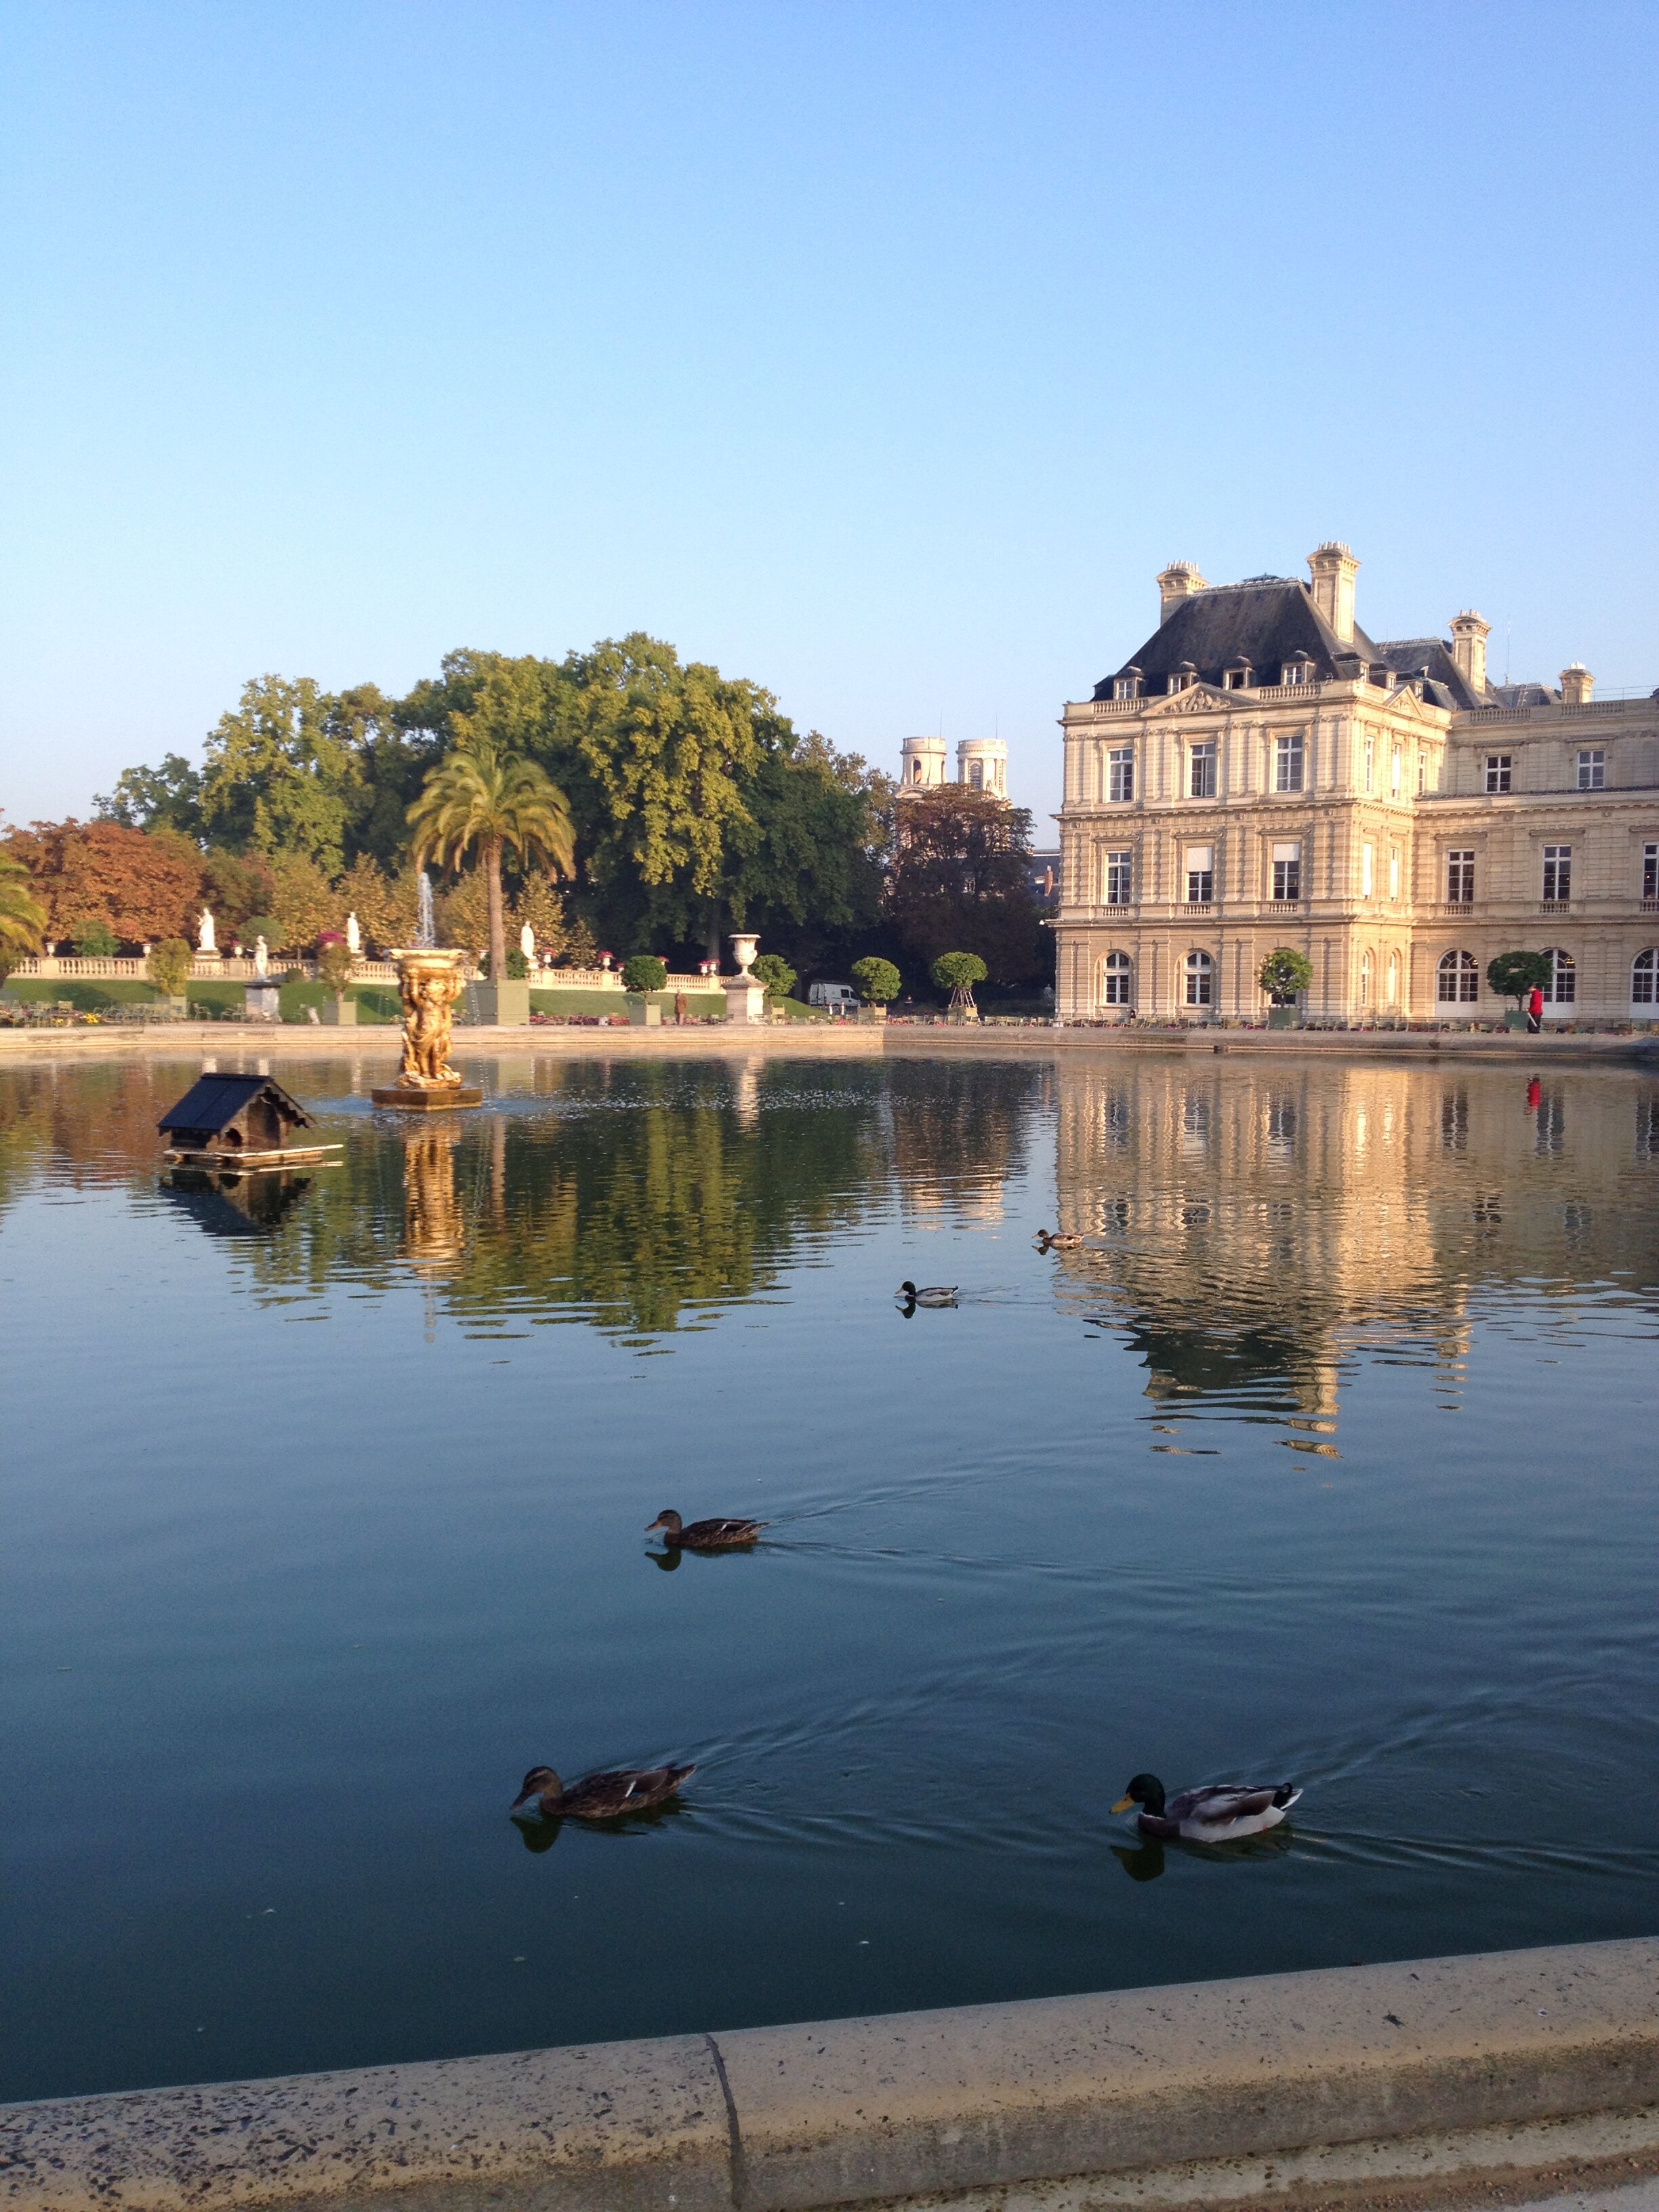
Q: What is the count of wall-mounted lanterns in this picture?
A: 0